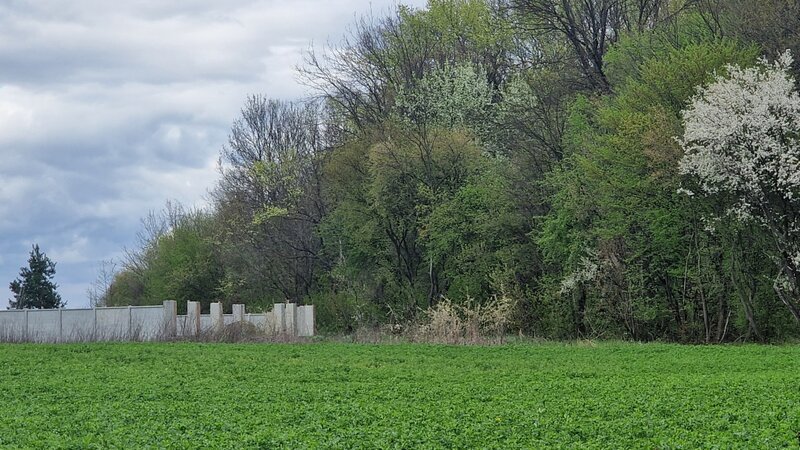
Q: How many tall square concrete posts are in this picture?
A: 7